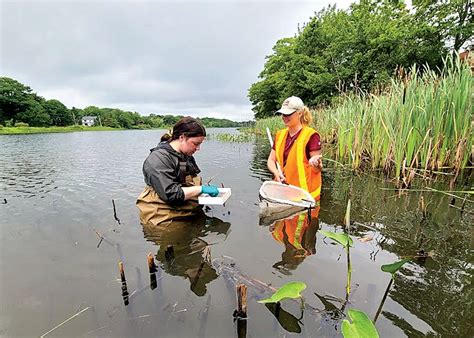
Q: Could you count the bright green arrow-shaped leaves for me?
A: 4